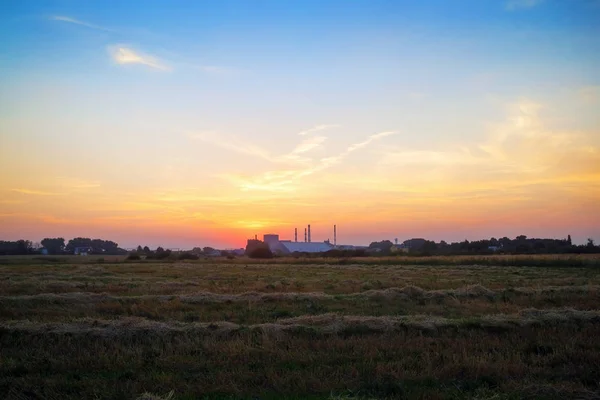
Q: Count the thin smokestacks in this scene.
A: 4